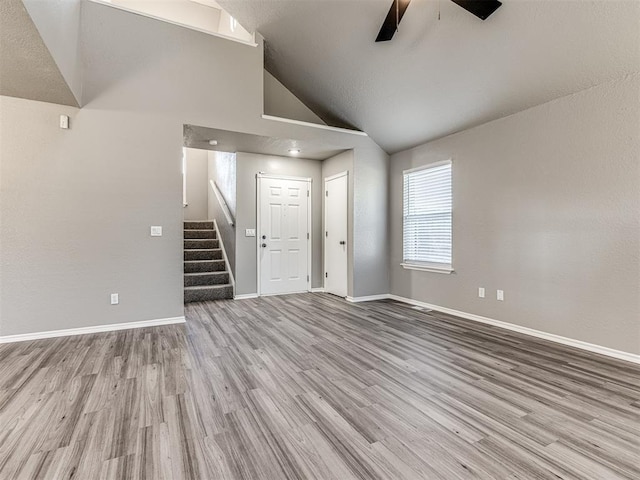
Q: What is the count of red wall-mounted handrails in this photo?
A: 0